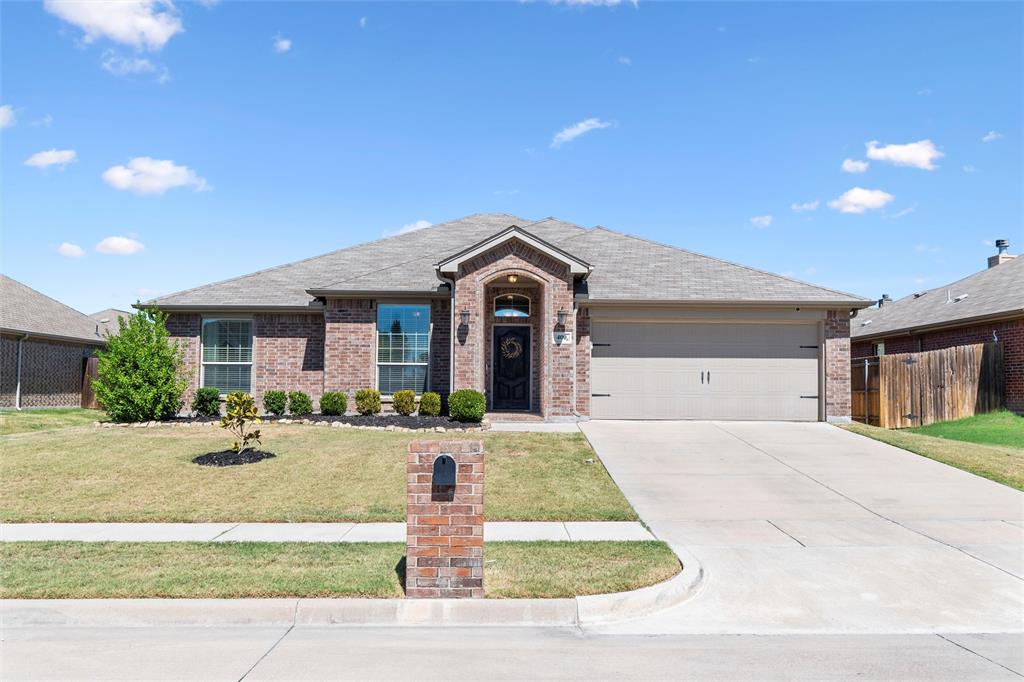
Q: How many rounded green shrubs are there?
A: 8